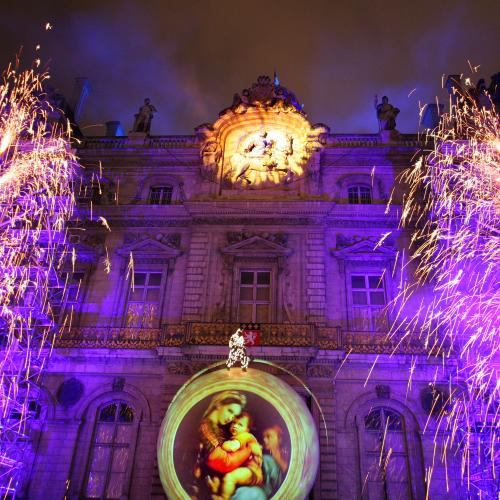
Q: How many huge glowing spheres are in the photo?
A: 1